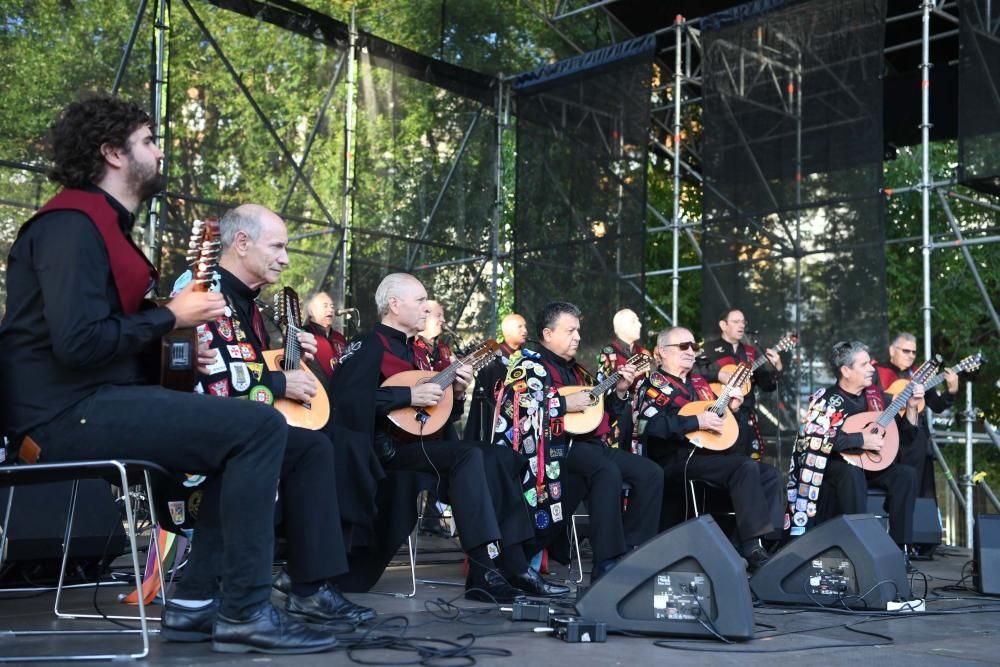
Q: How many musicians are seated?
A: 6